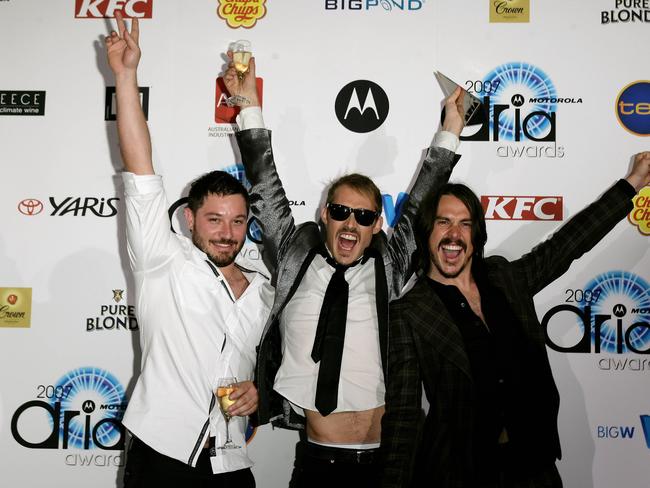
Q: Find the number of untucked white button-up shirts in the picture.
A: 2